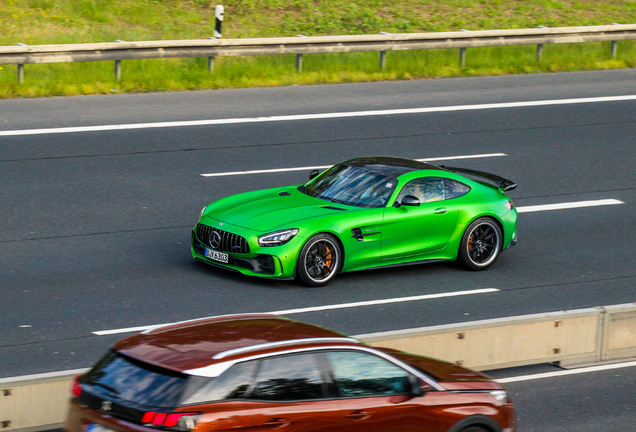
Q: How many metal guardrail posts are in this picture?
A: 8